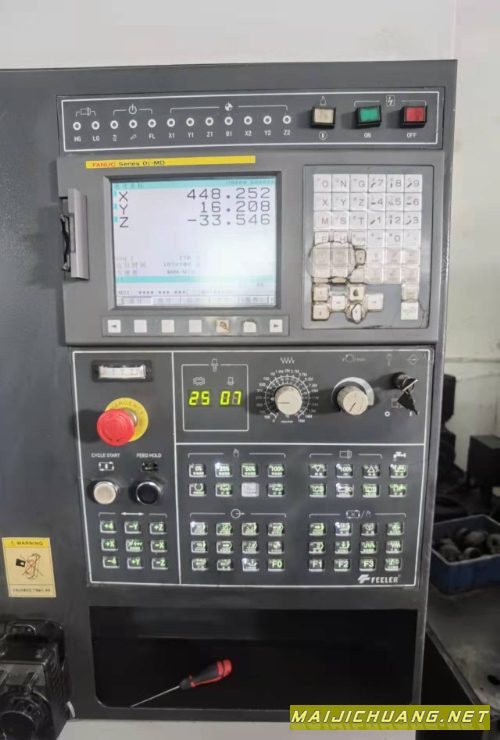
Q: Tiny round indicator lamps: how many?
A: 12